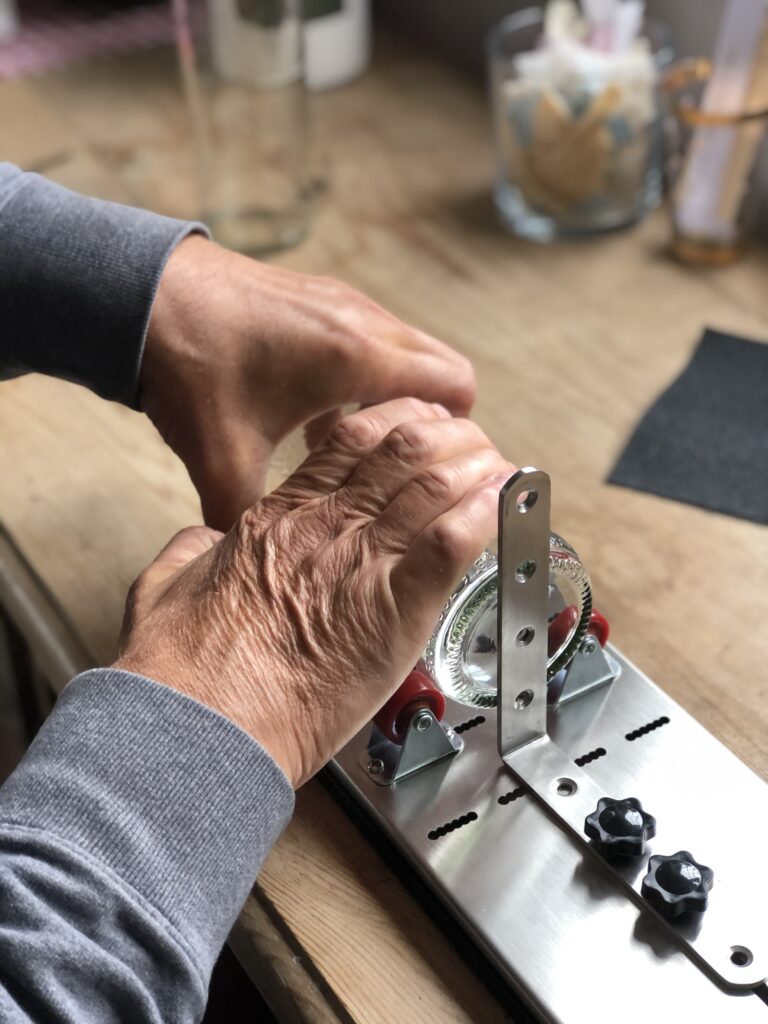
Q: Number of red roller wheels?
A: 2